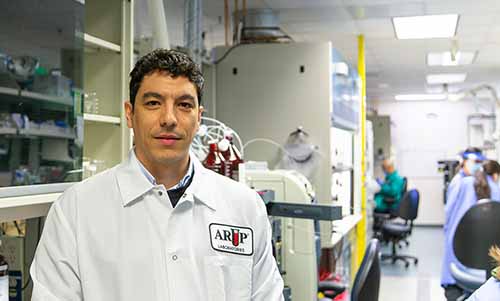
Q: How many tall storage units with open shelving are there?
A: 1